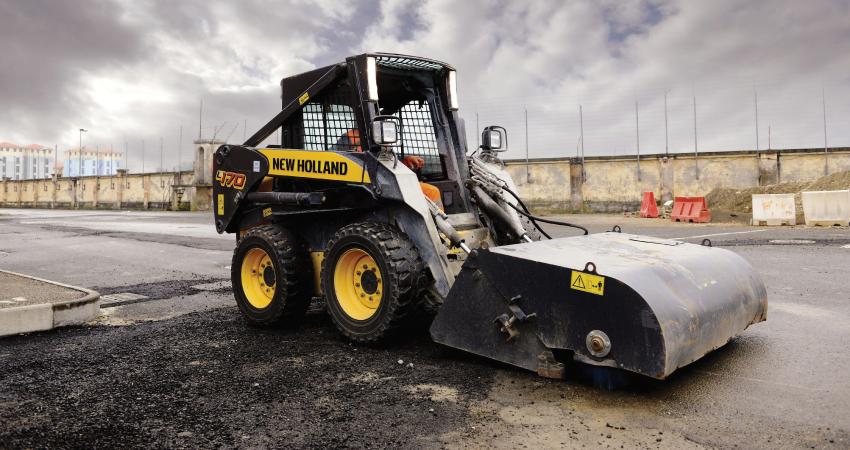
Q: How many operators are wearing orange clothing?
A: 1